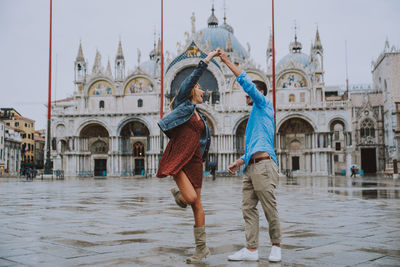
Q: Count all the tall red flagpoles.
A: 3